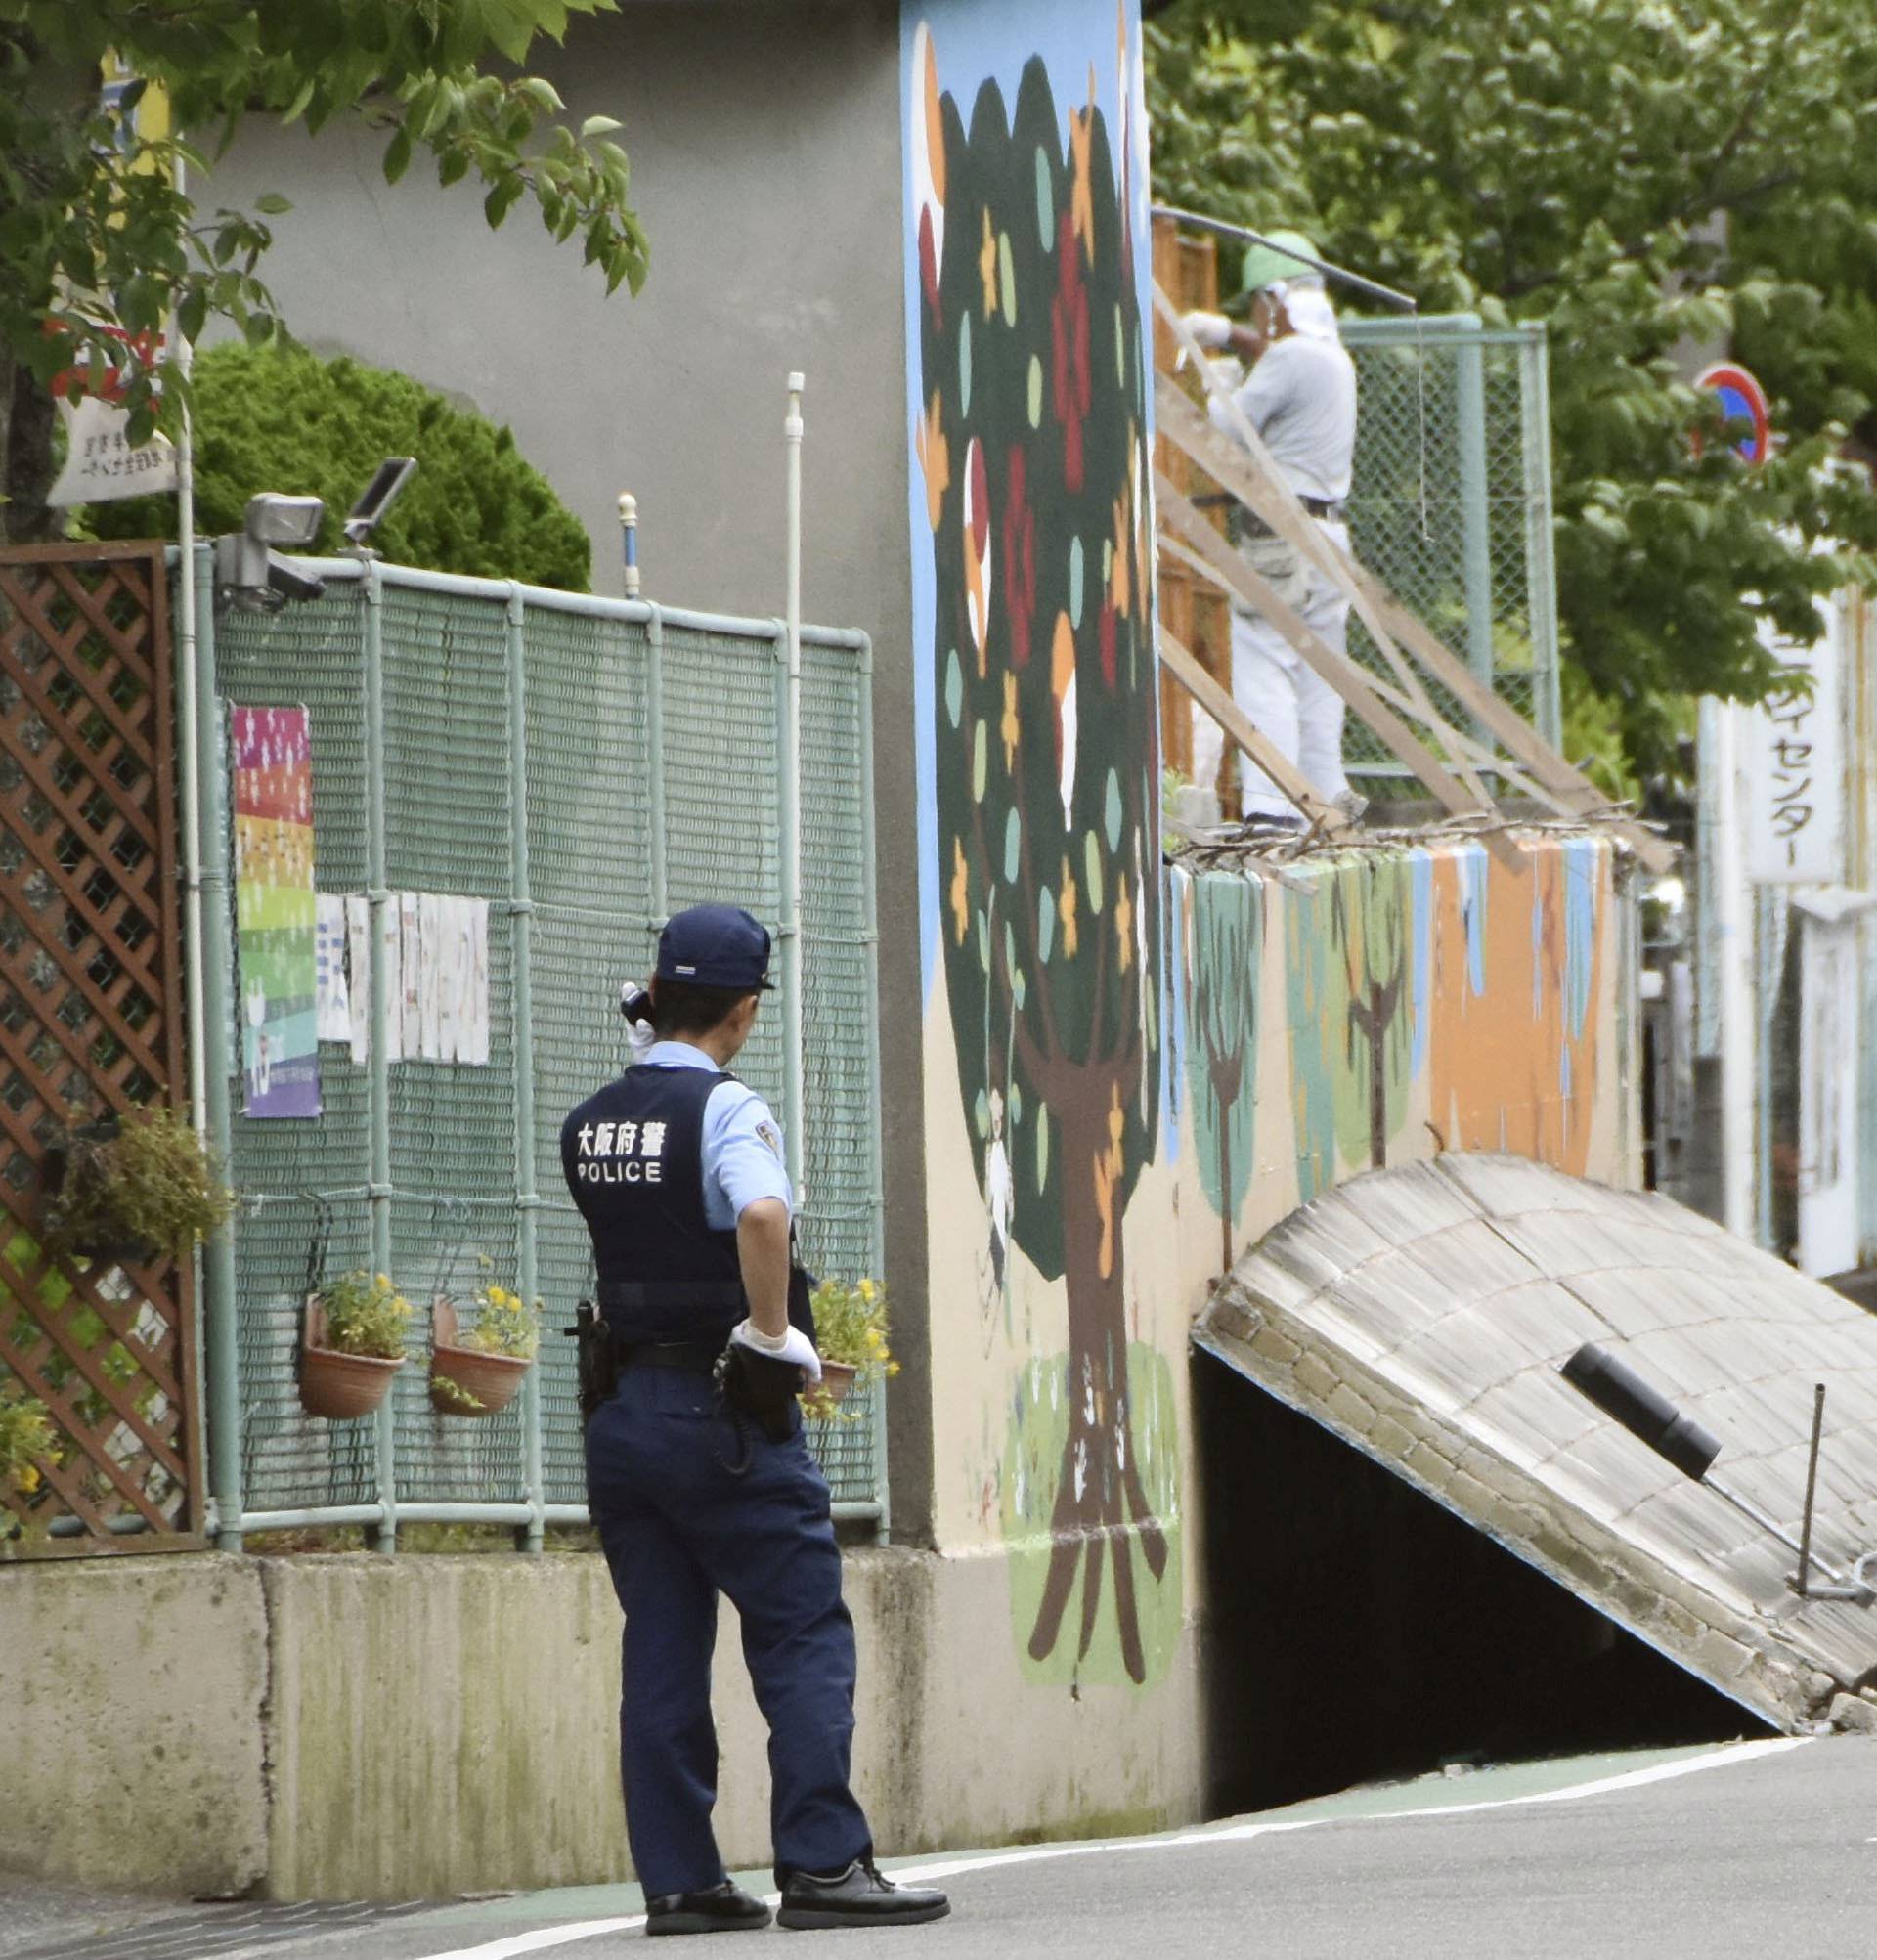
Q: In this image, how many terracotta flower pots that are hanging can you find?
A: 3